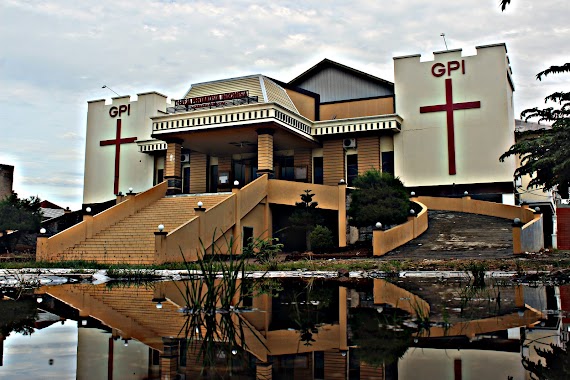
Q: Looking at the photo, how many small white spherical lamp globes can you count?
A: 13